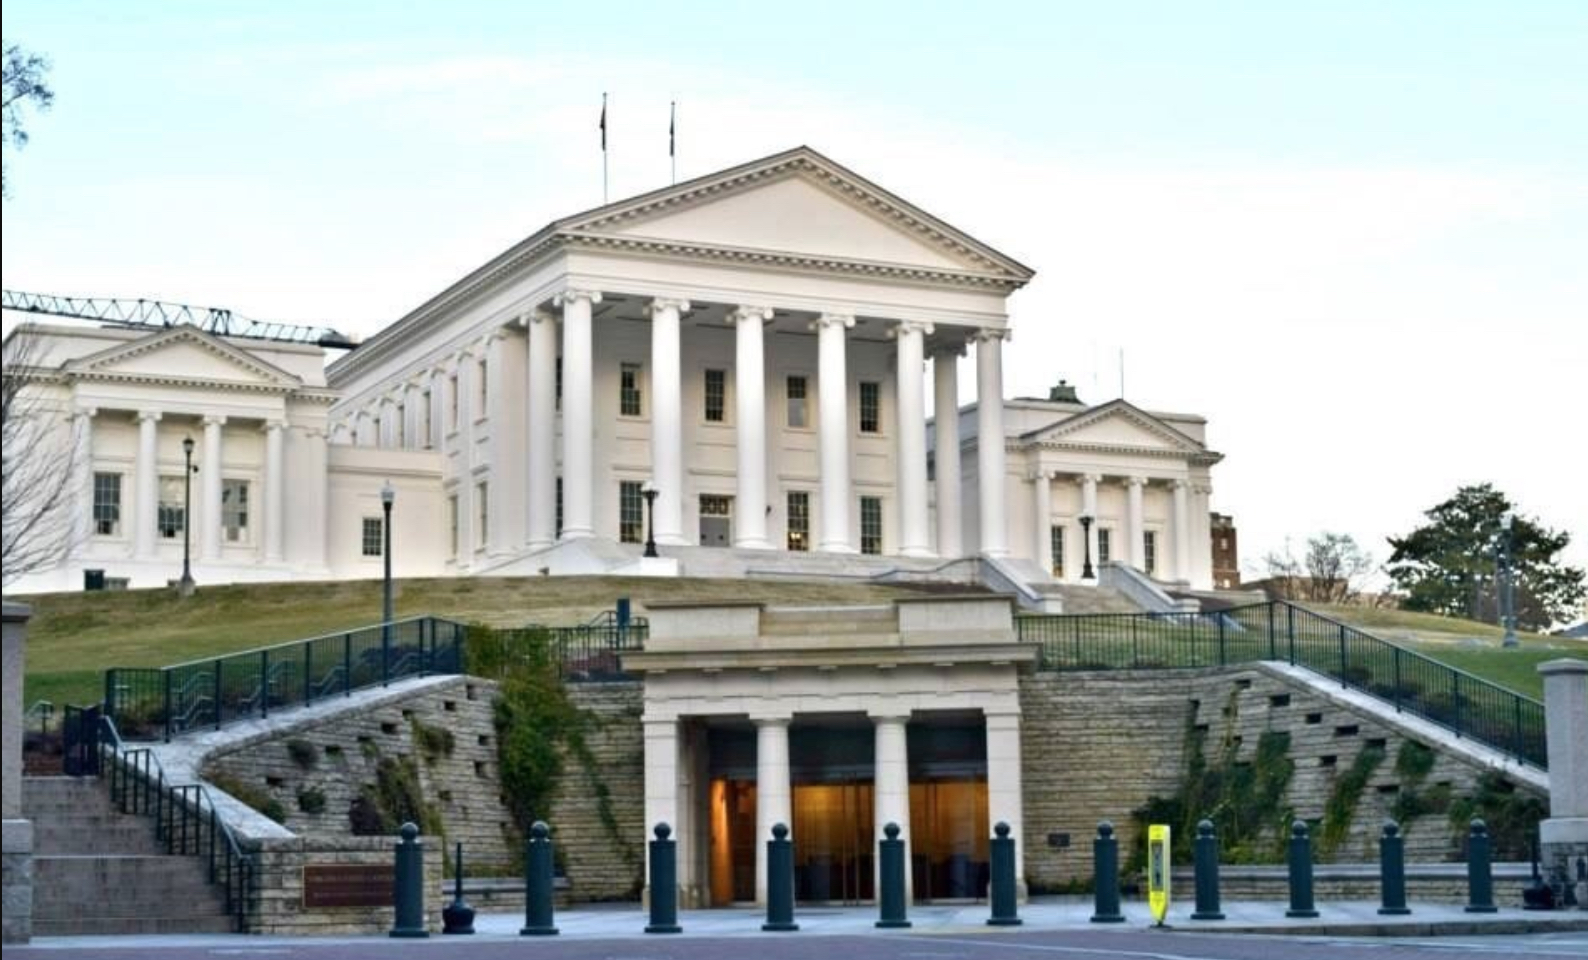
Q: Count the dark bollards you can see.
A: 11